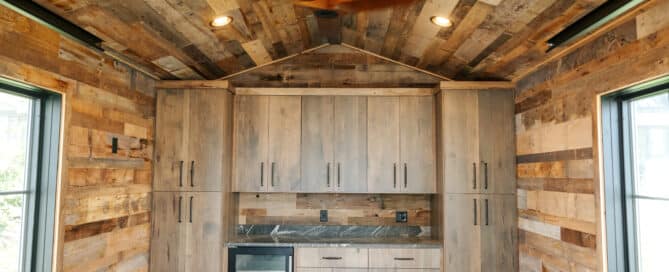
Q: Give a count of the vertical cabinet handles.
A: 14